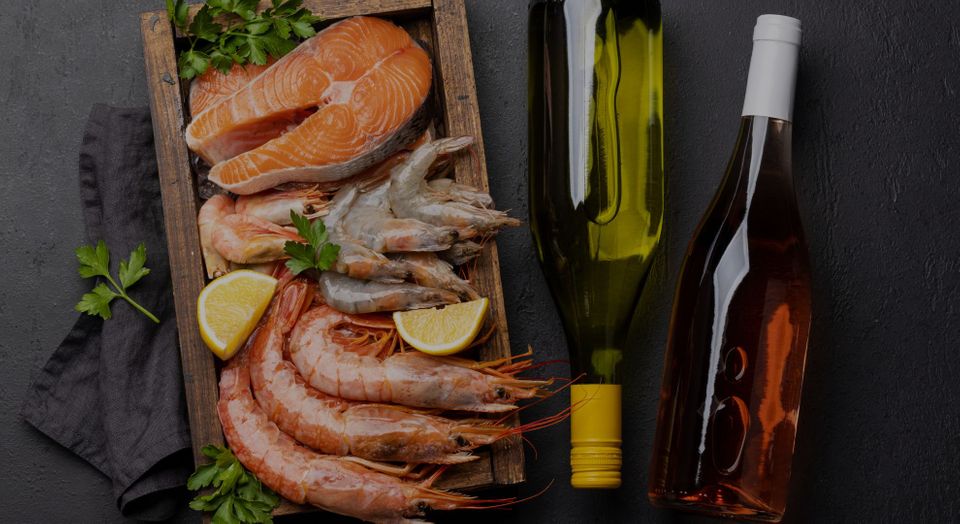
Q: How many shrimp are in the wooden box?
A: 12